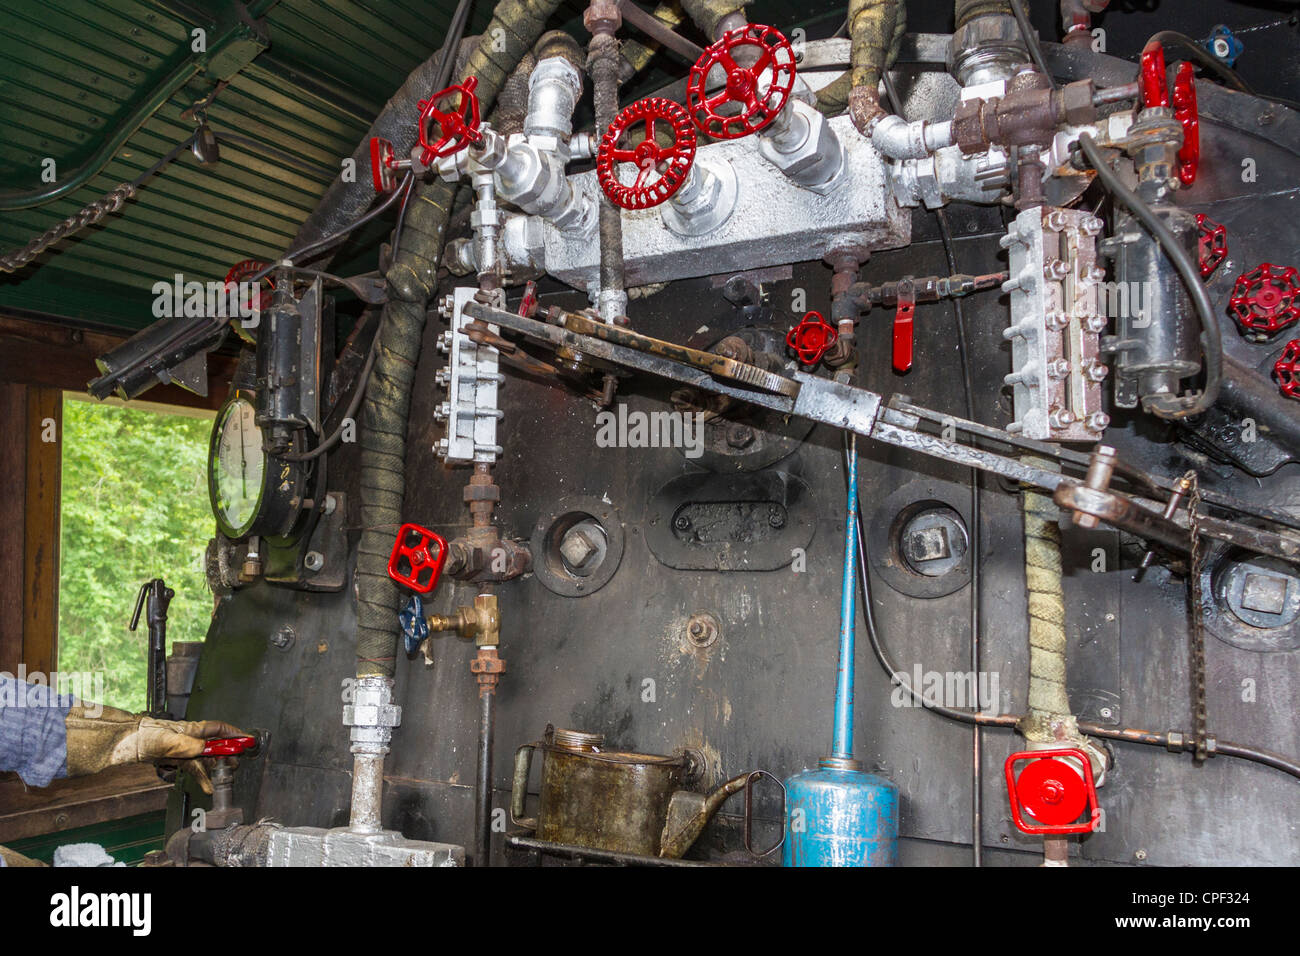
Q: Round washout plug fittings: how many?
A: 3